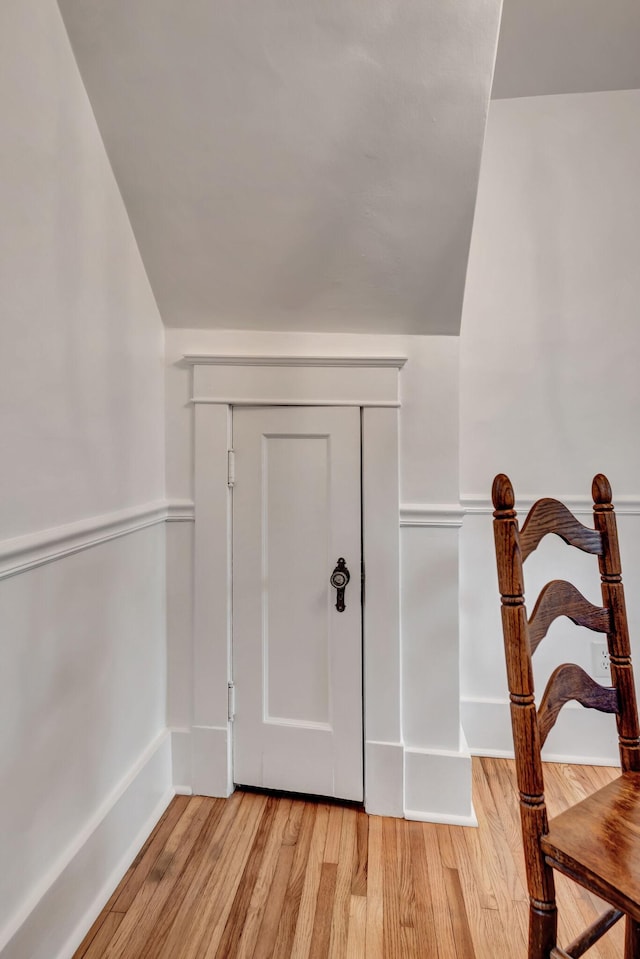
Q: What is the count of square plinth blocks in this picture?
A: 2